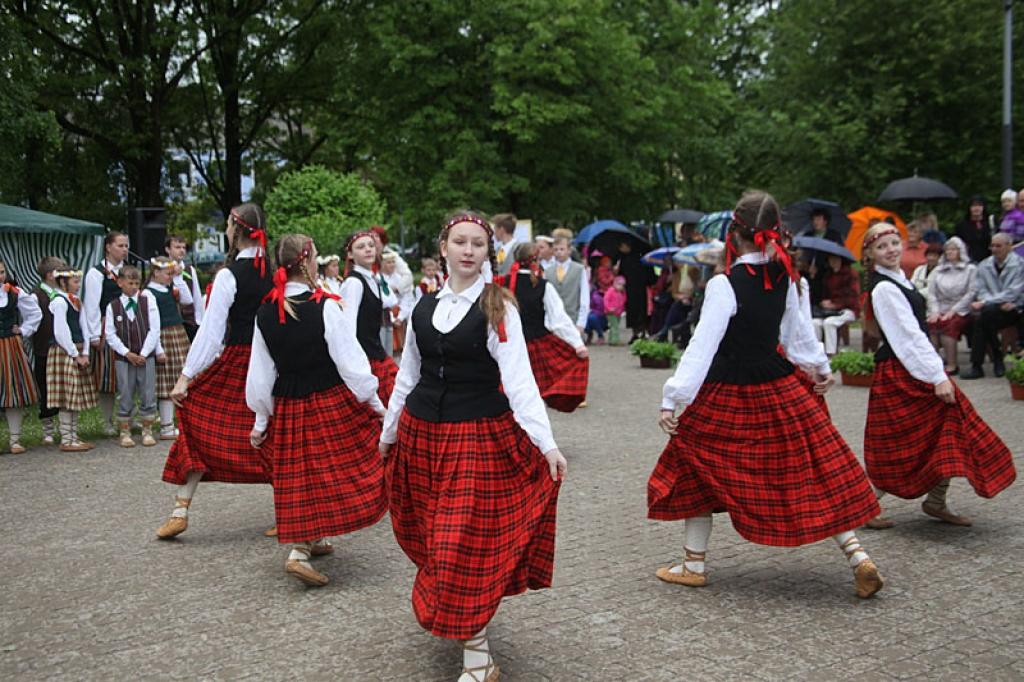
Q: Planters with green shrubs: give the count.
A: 3